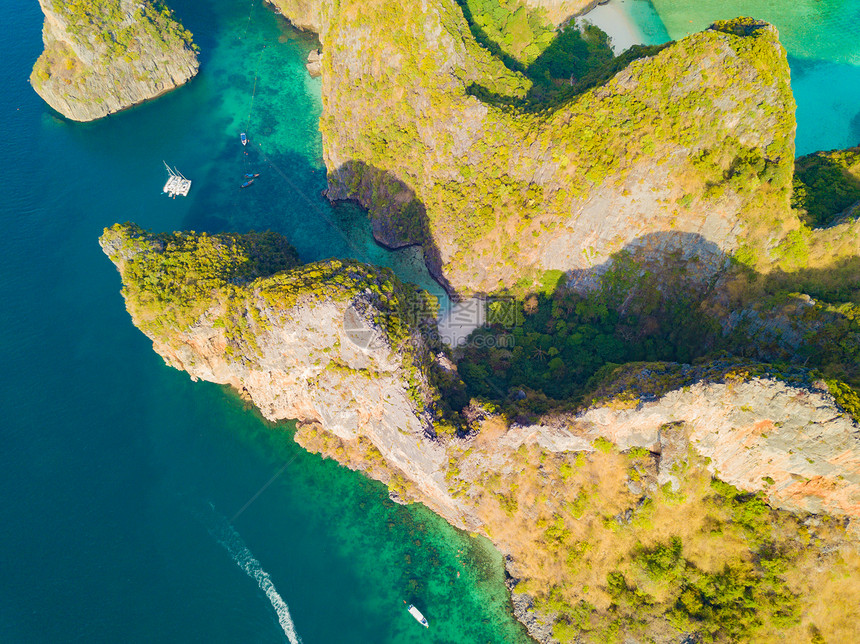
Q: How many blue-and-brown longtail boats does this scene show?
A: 2